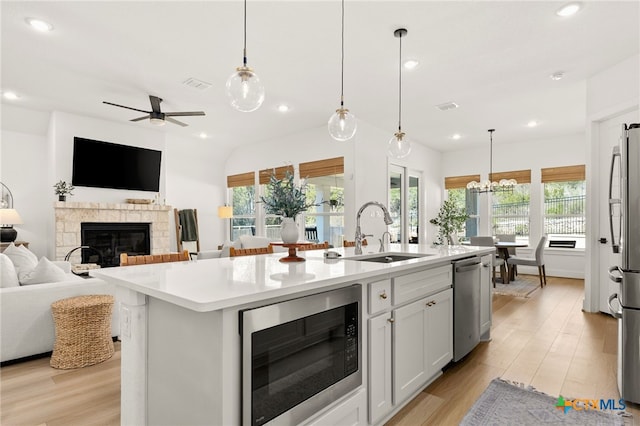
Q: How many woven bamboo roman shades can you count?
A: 6